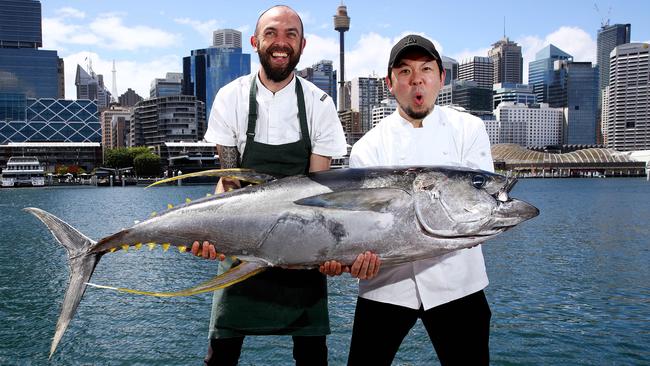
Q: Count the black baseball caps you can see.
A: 1